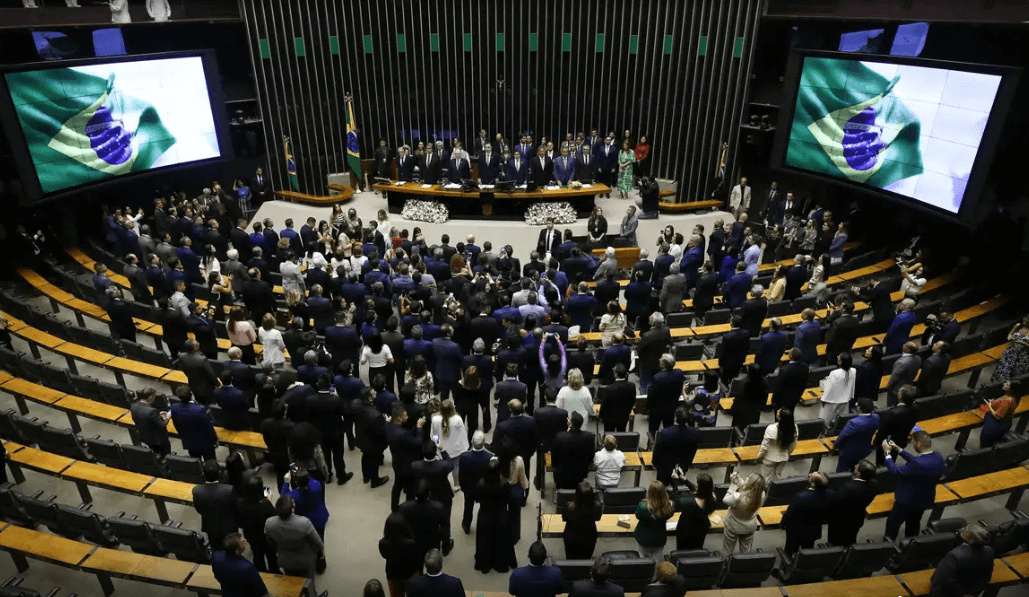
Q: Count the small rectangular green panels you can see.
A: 15